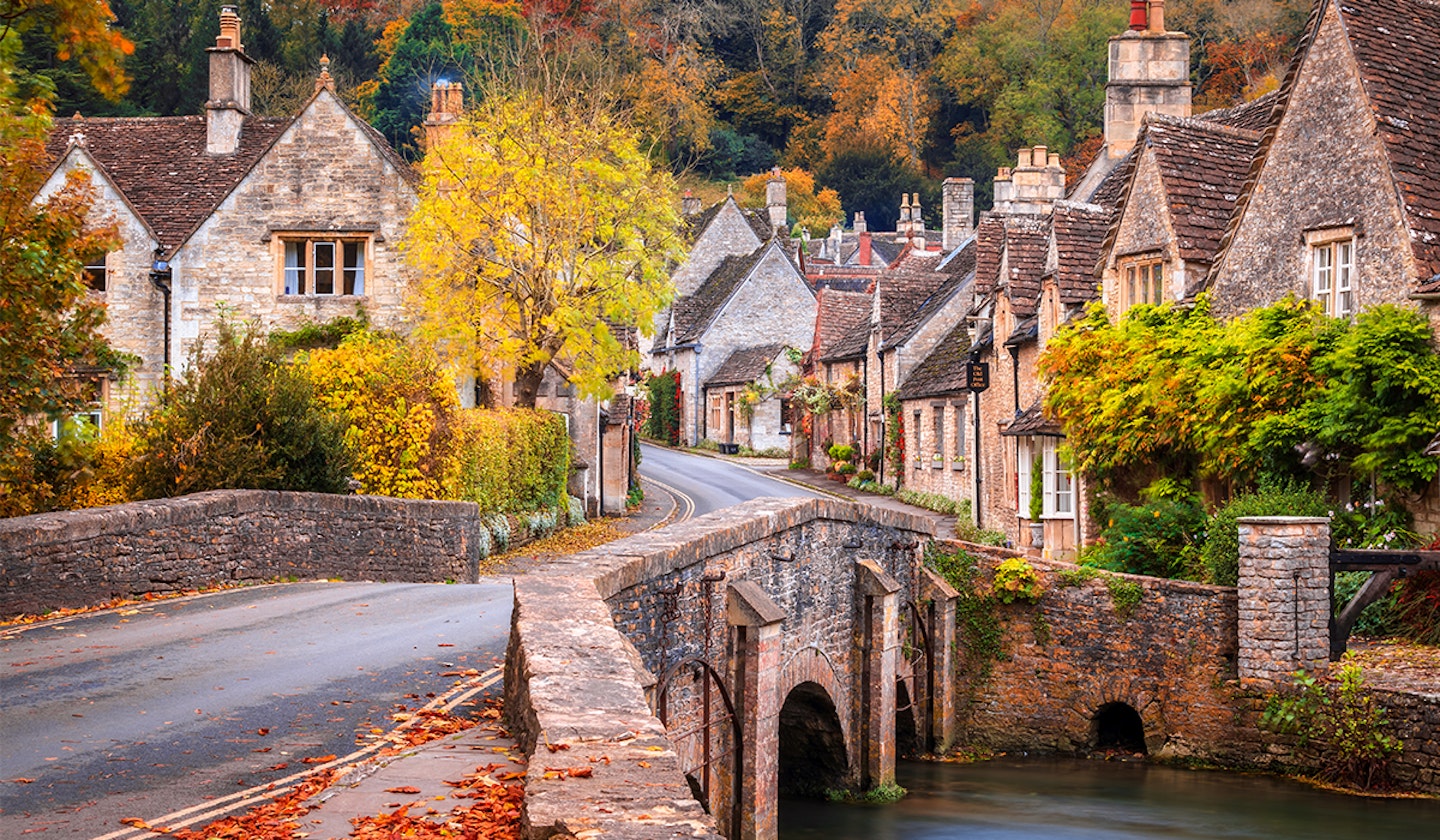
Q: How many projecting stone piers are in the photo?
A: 3